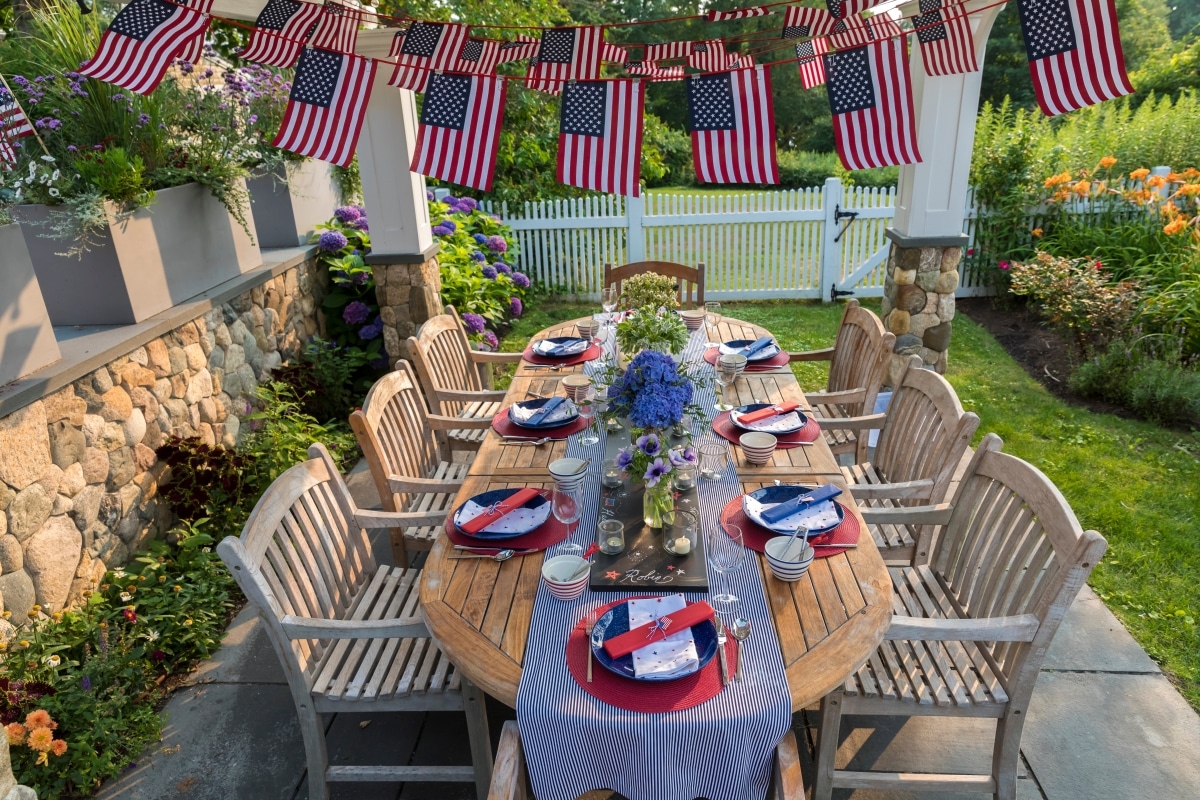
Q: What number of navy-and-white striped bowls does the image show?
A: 4